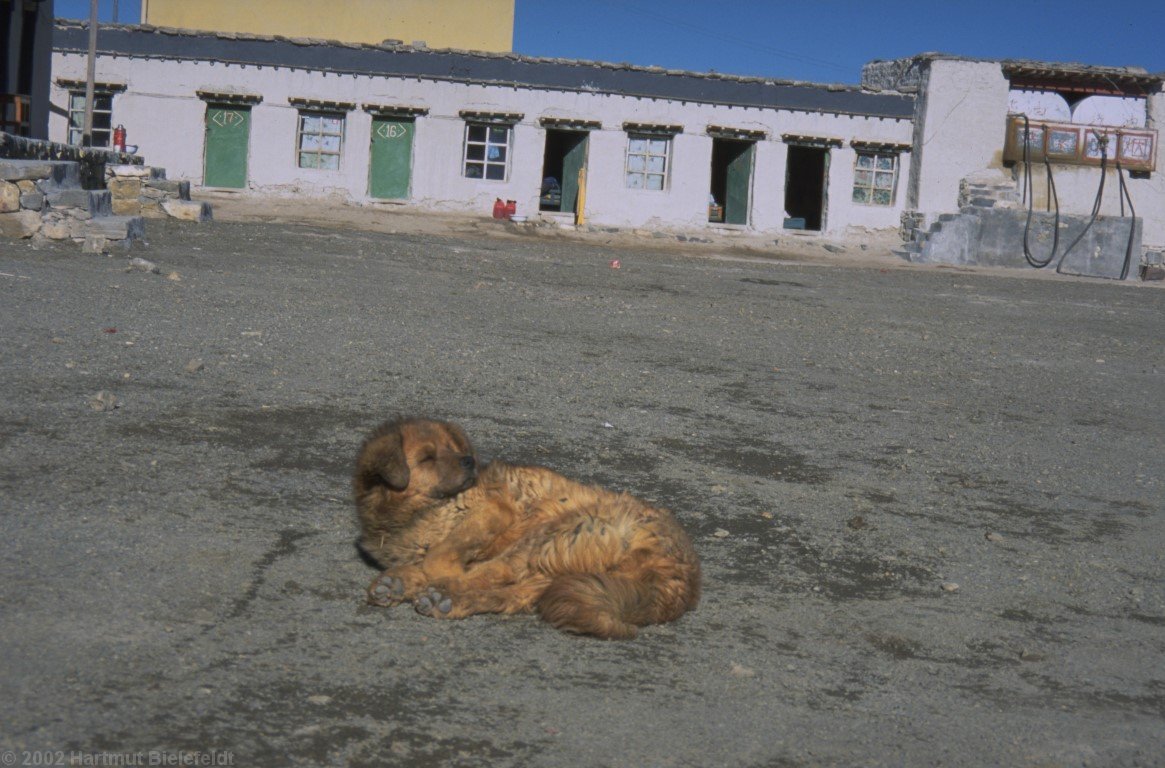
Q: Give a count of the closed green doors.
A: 2